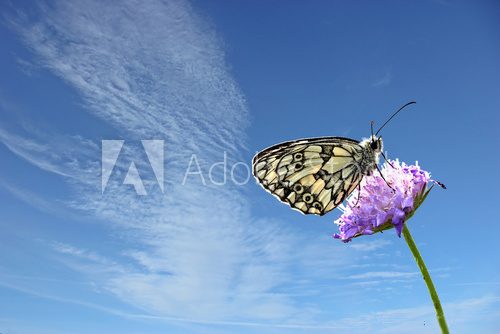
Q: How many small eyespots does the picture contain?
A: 5